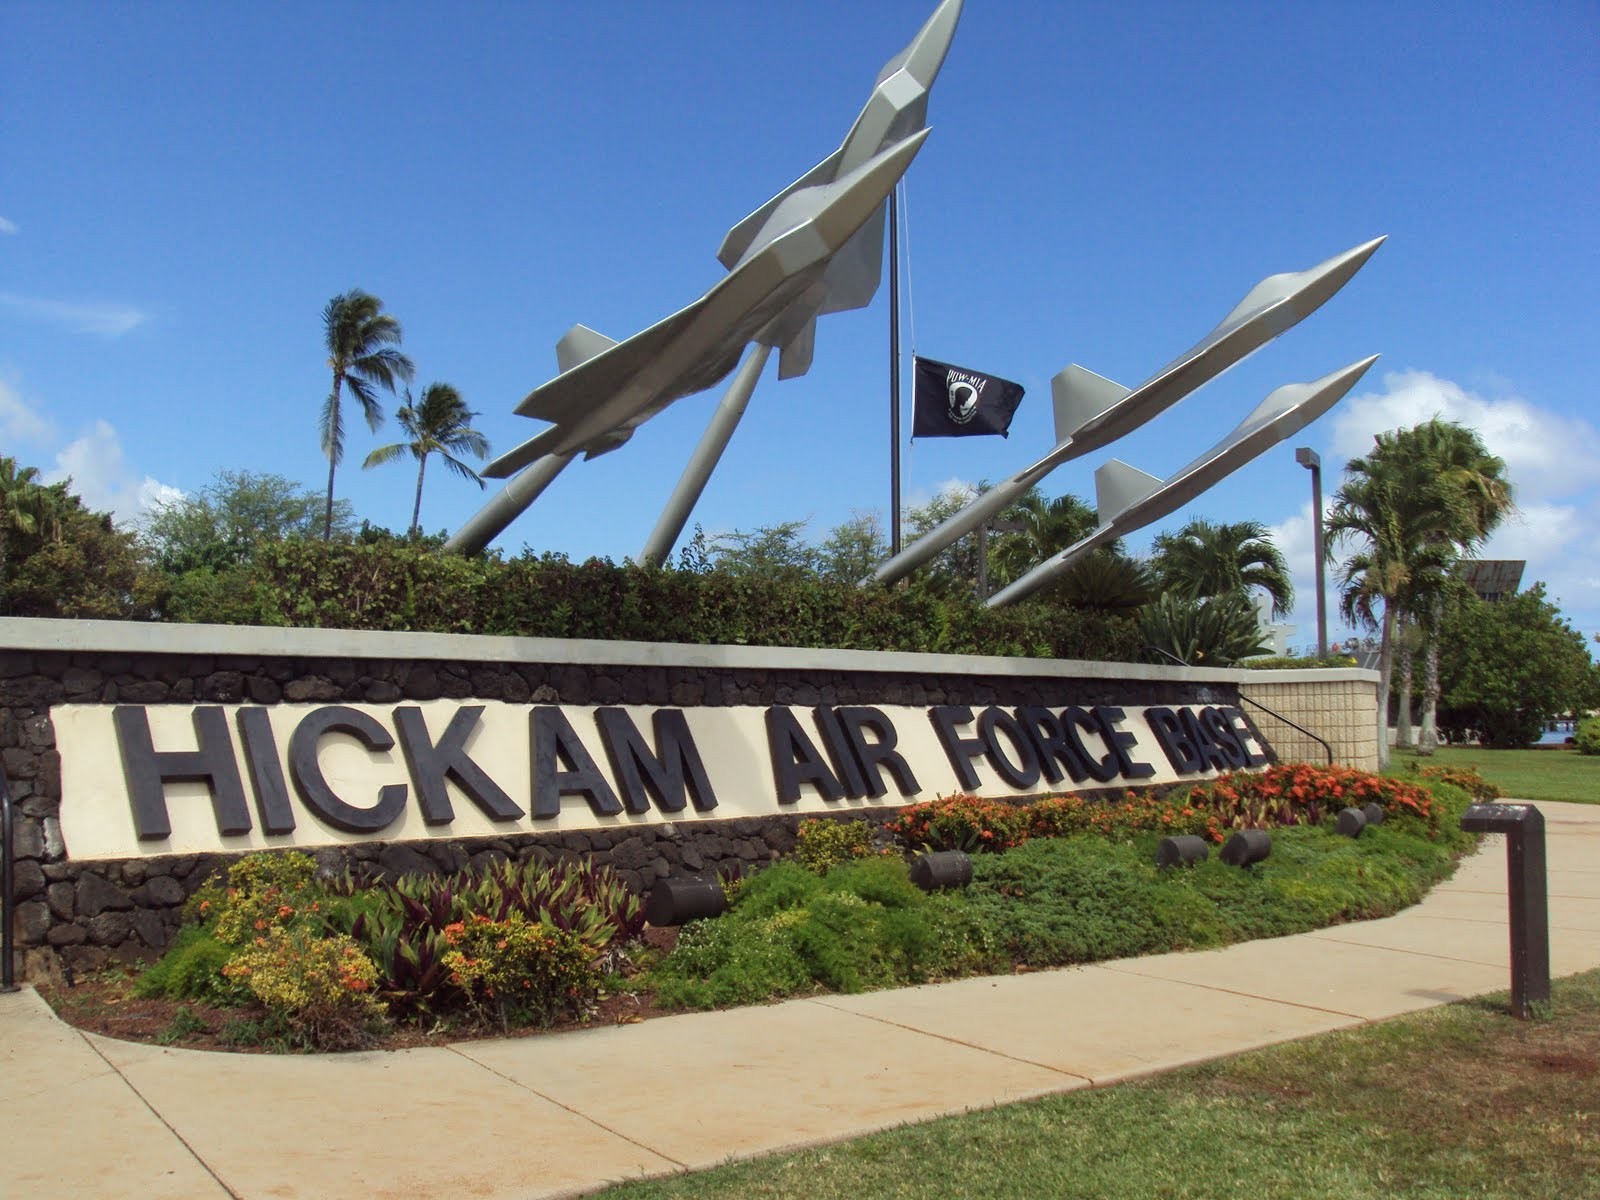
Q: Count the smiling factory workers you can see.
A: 0